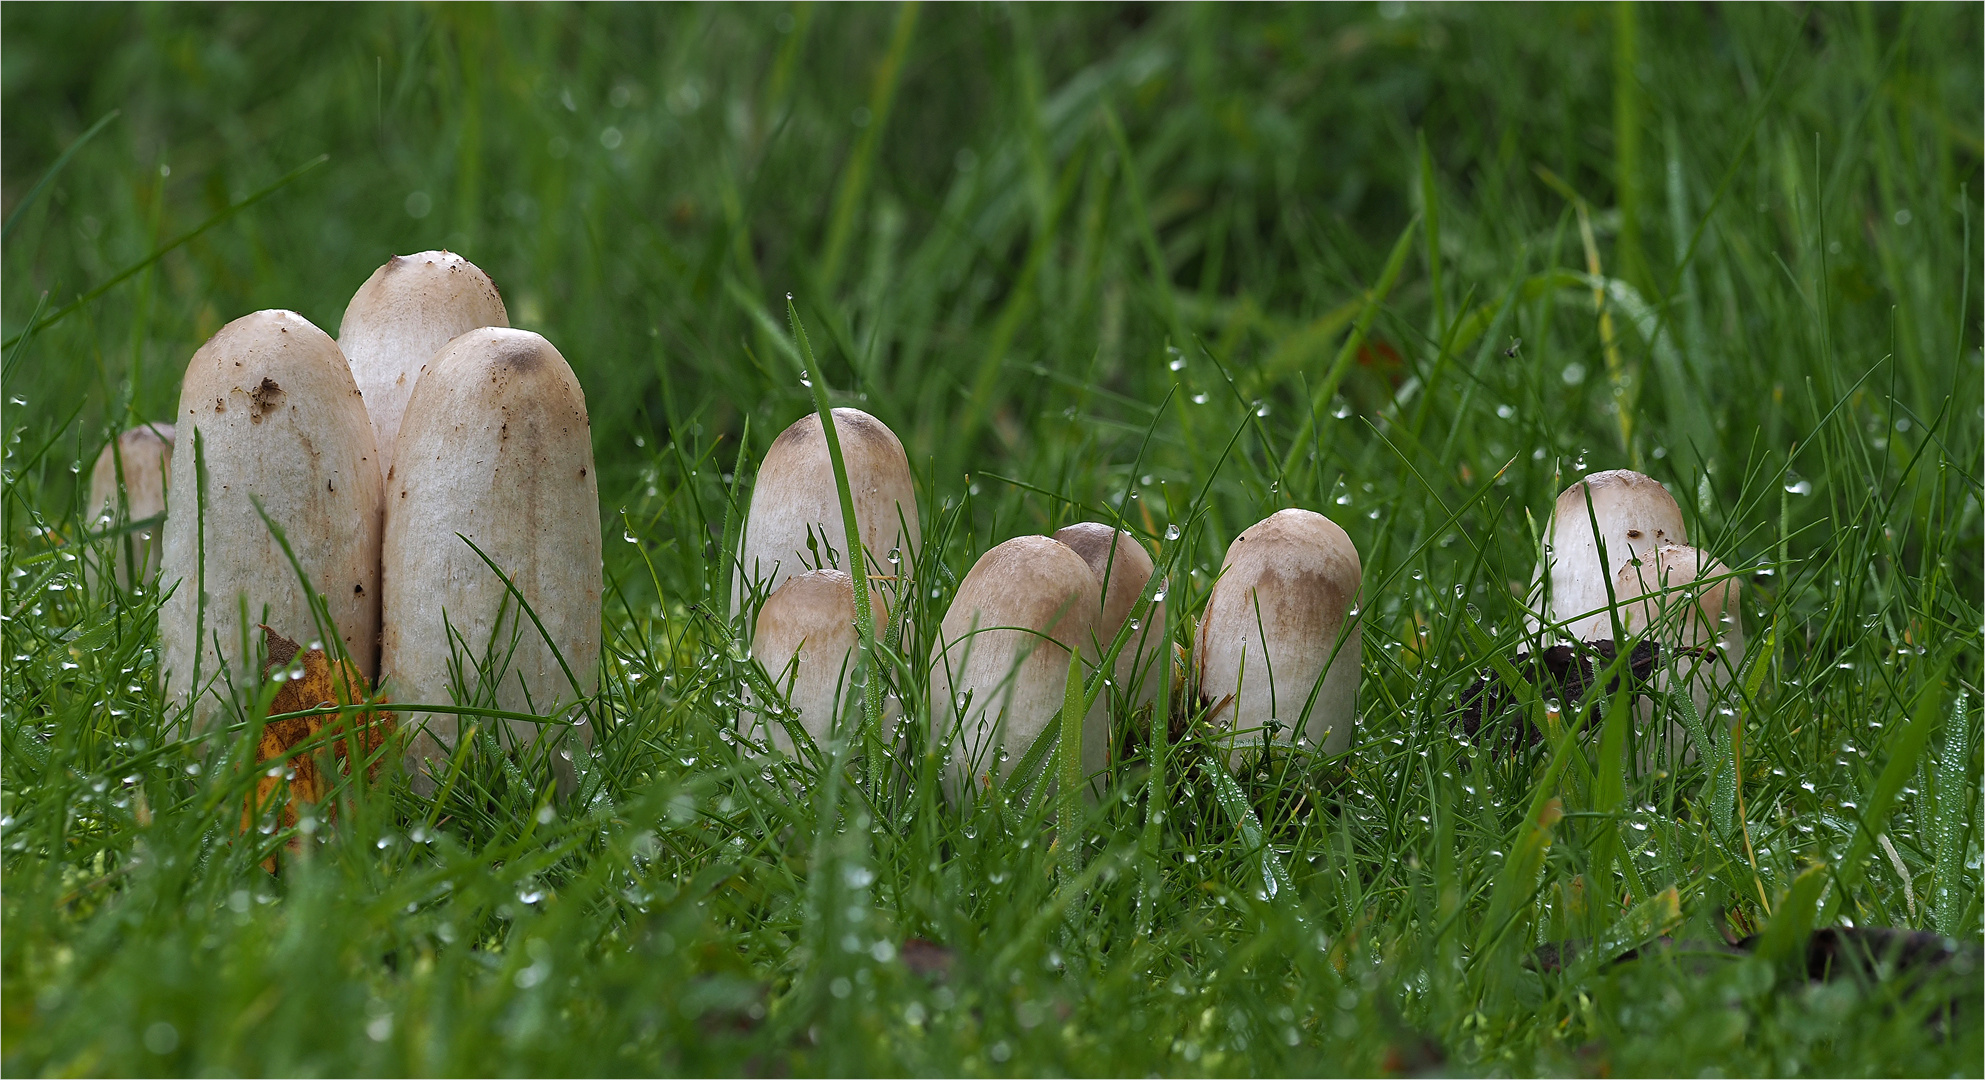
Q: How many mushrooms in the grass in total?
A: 11